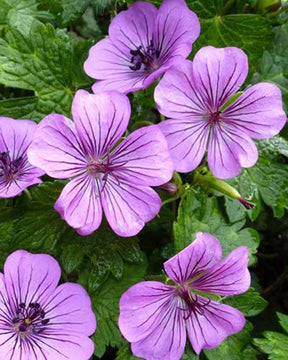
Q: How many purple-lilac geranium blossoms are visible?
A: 6